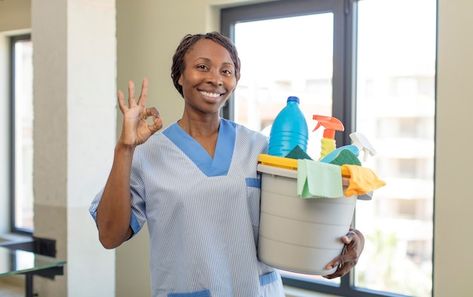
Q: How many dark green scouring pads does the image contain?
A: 2